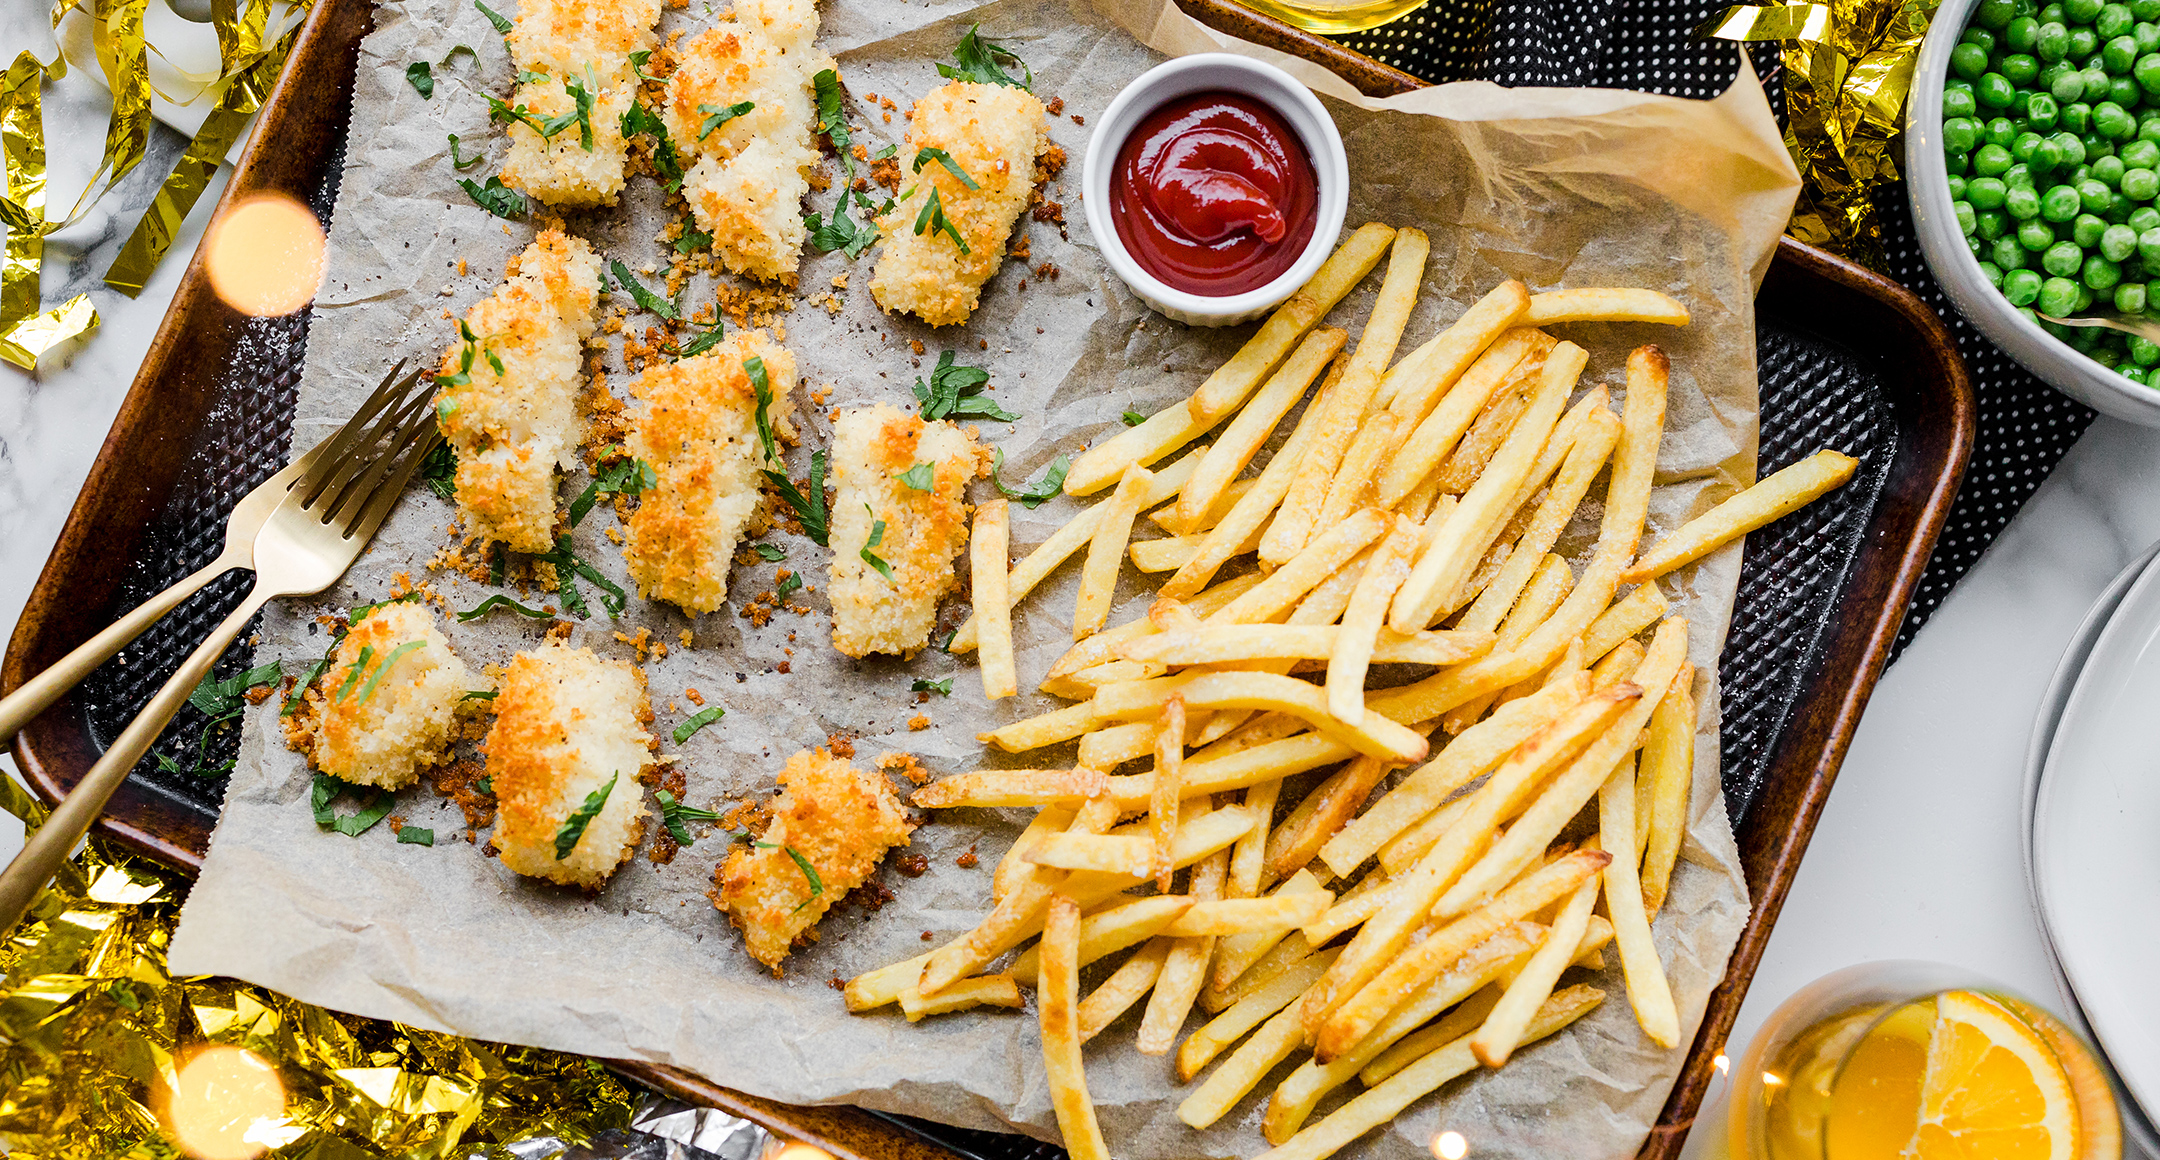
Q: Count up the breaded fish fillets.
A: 9